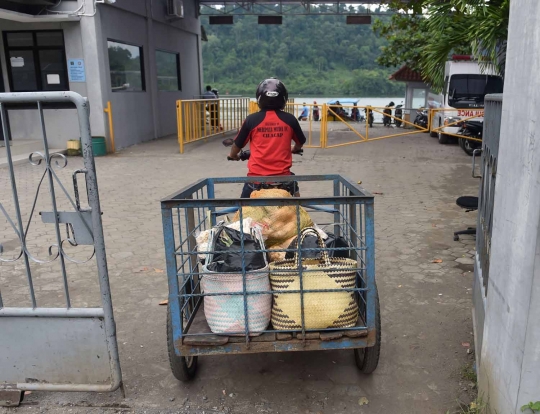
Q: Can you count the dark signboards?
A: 3